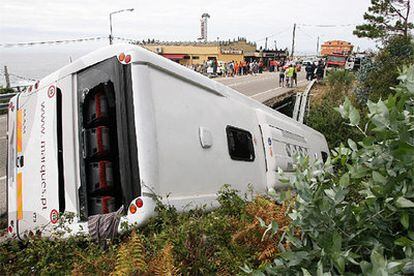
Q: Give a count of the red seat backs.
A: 4